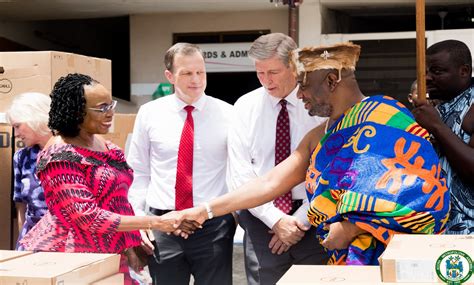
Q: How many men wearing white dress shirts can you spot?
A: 2